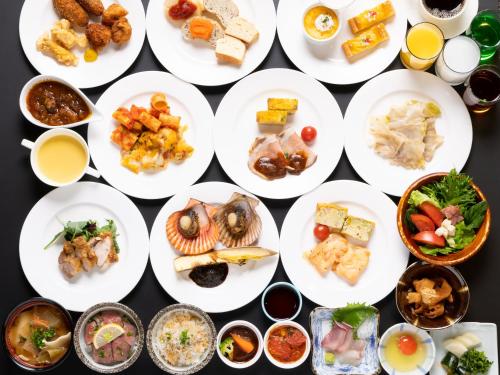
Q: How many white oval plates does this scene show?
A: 9